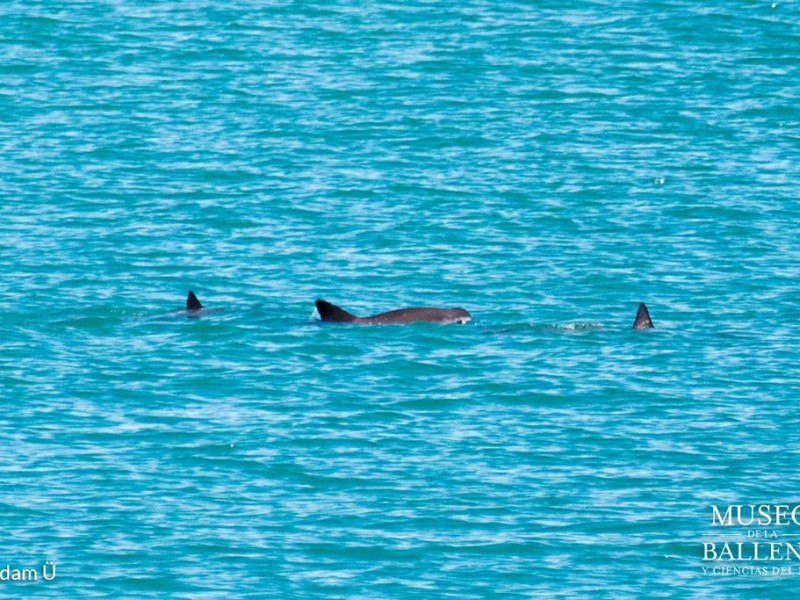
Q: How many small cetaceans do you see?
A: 3